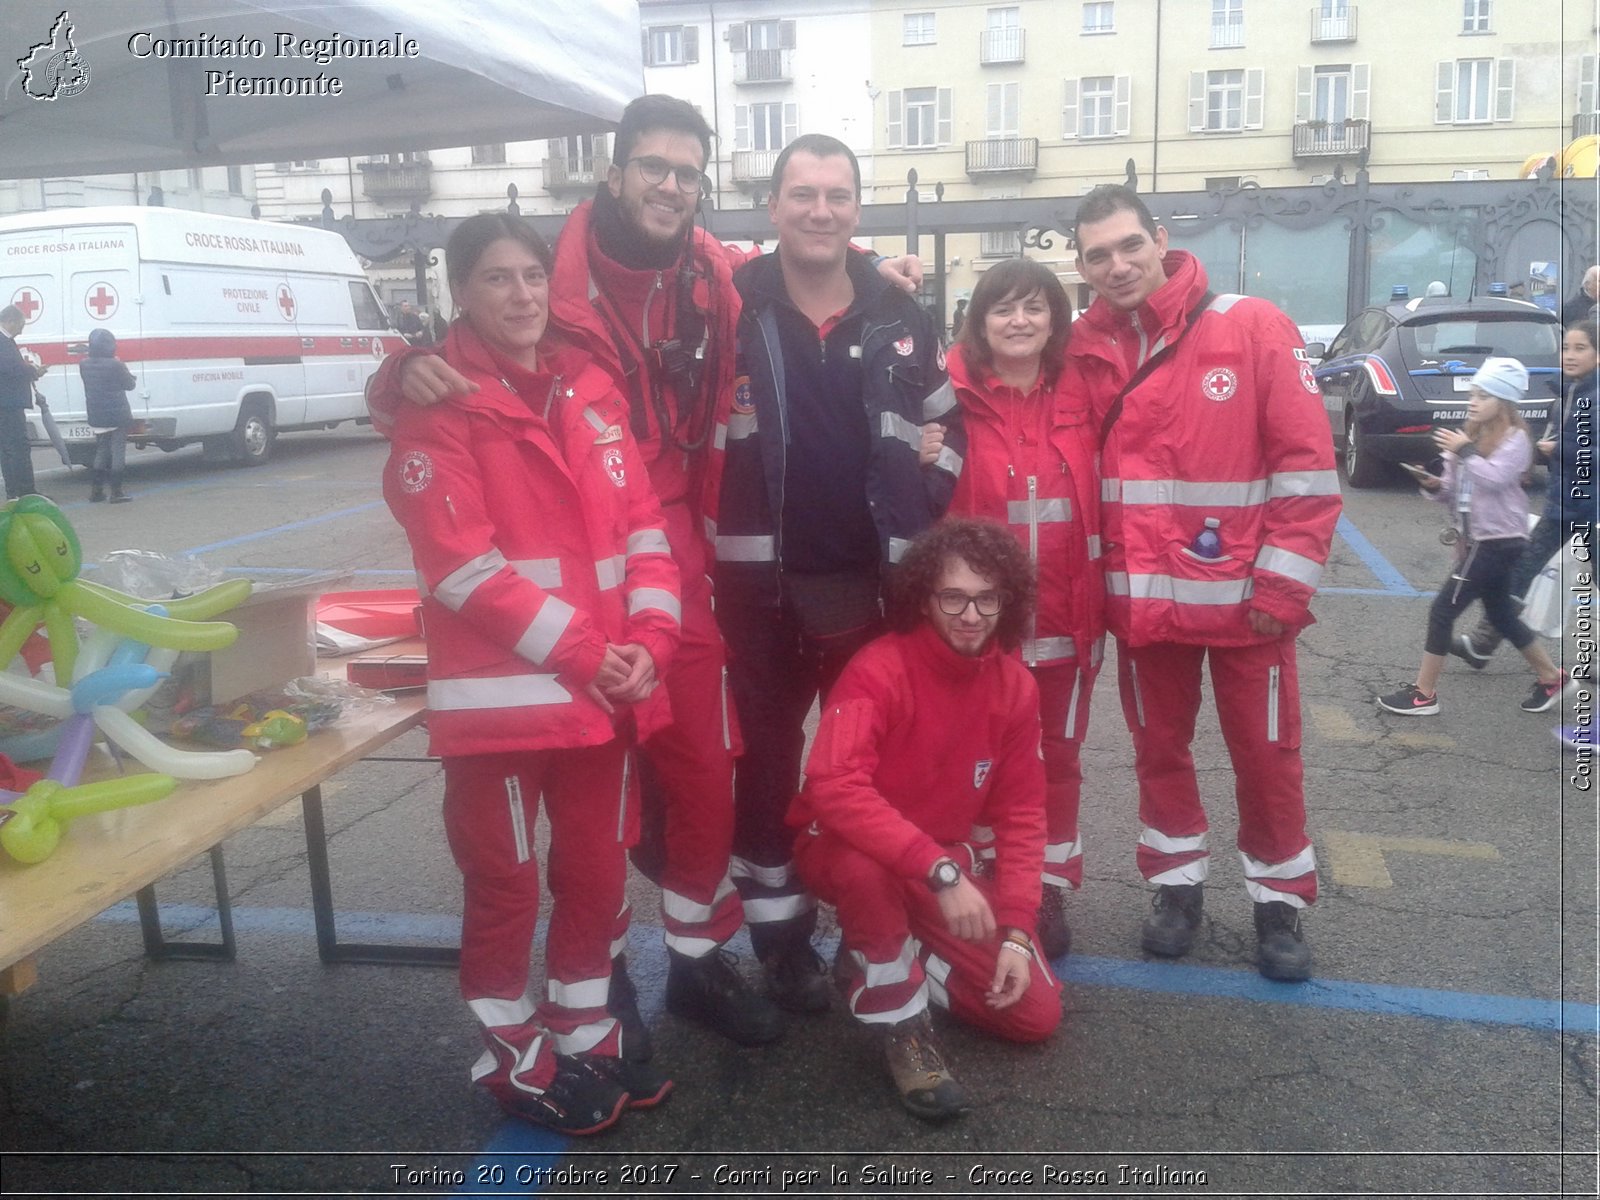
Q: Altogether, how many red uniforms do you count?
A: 5